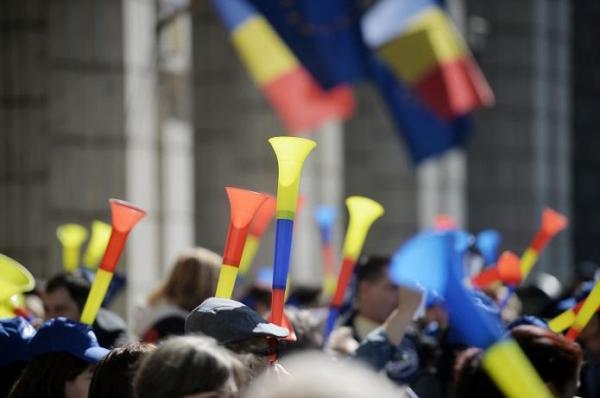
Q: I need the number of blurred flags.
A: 4